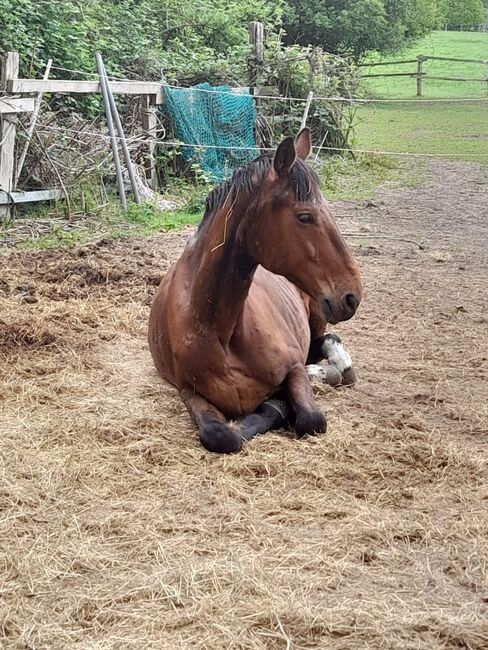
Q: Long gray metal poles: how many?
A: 2